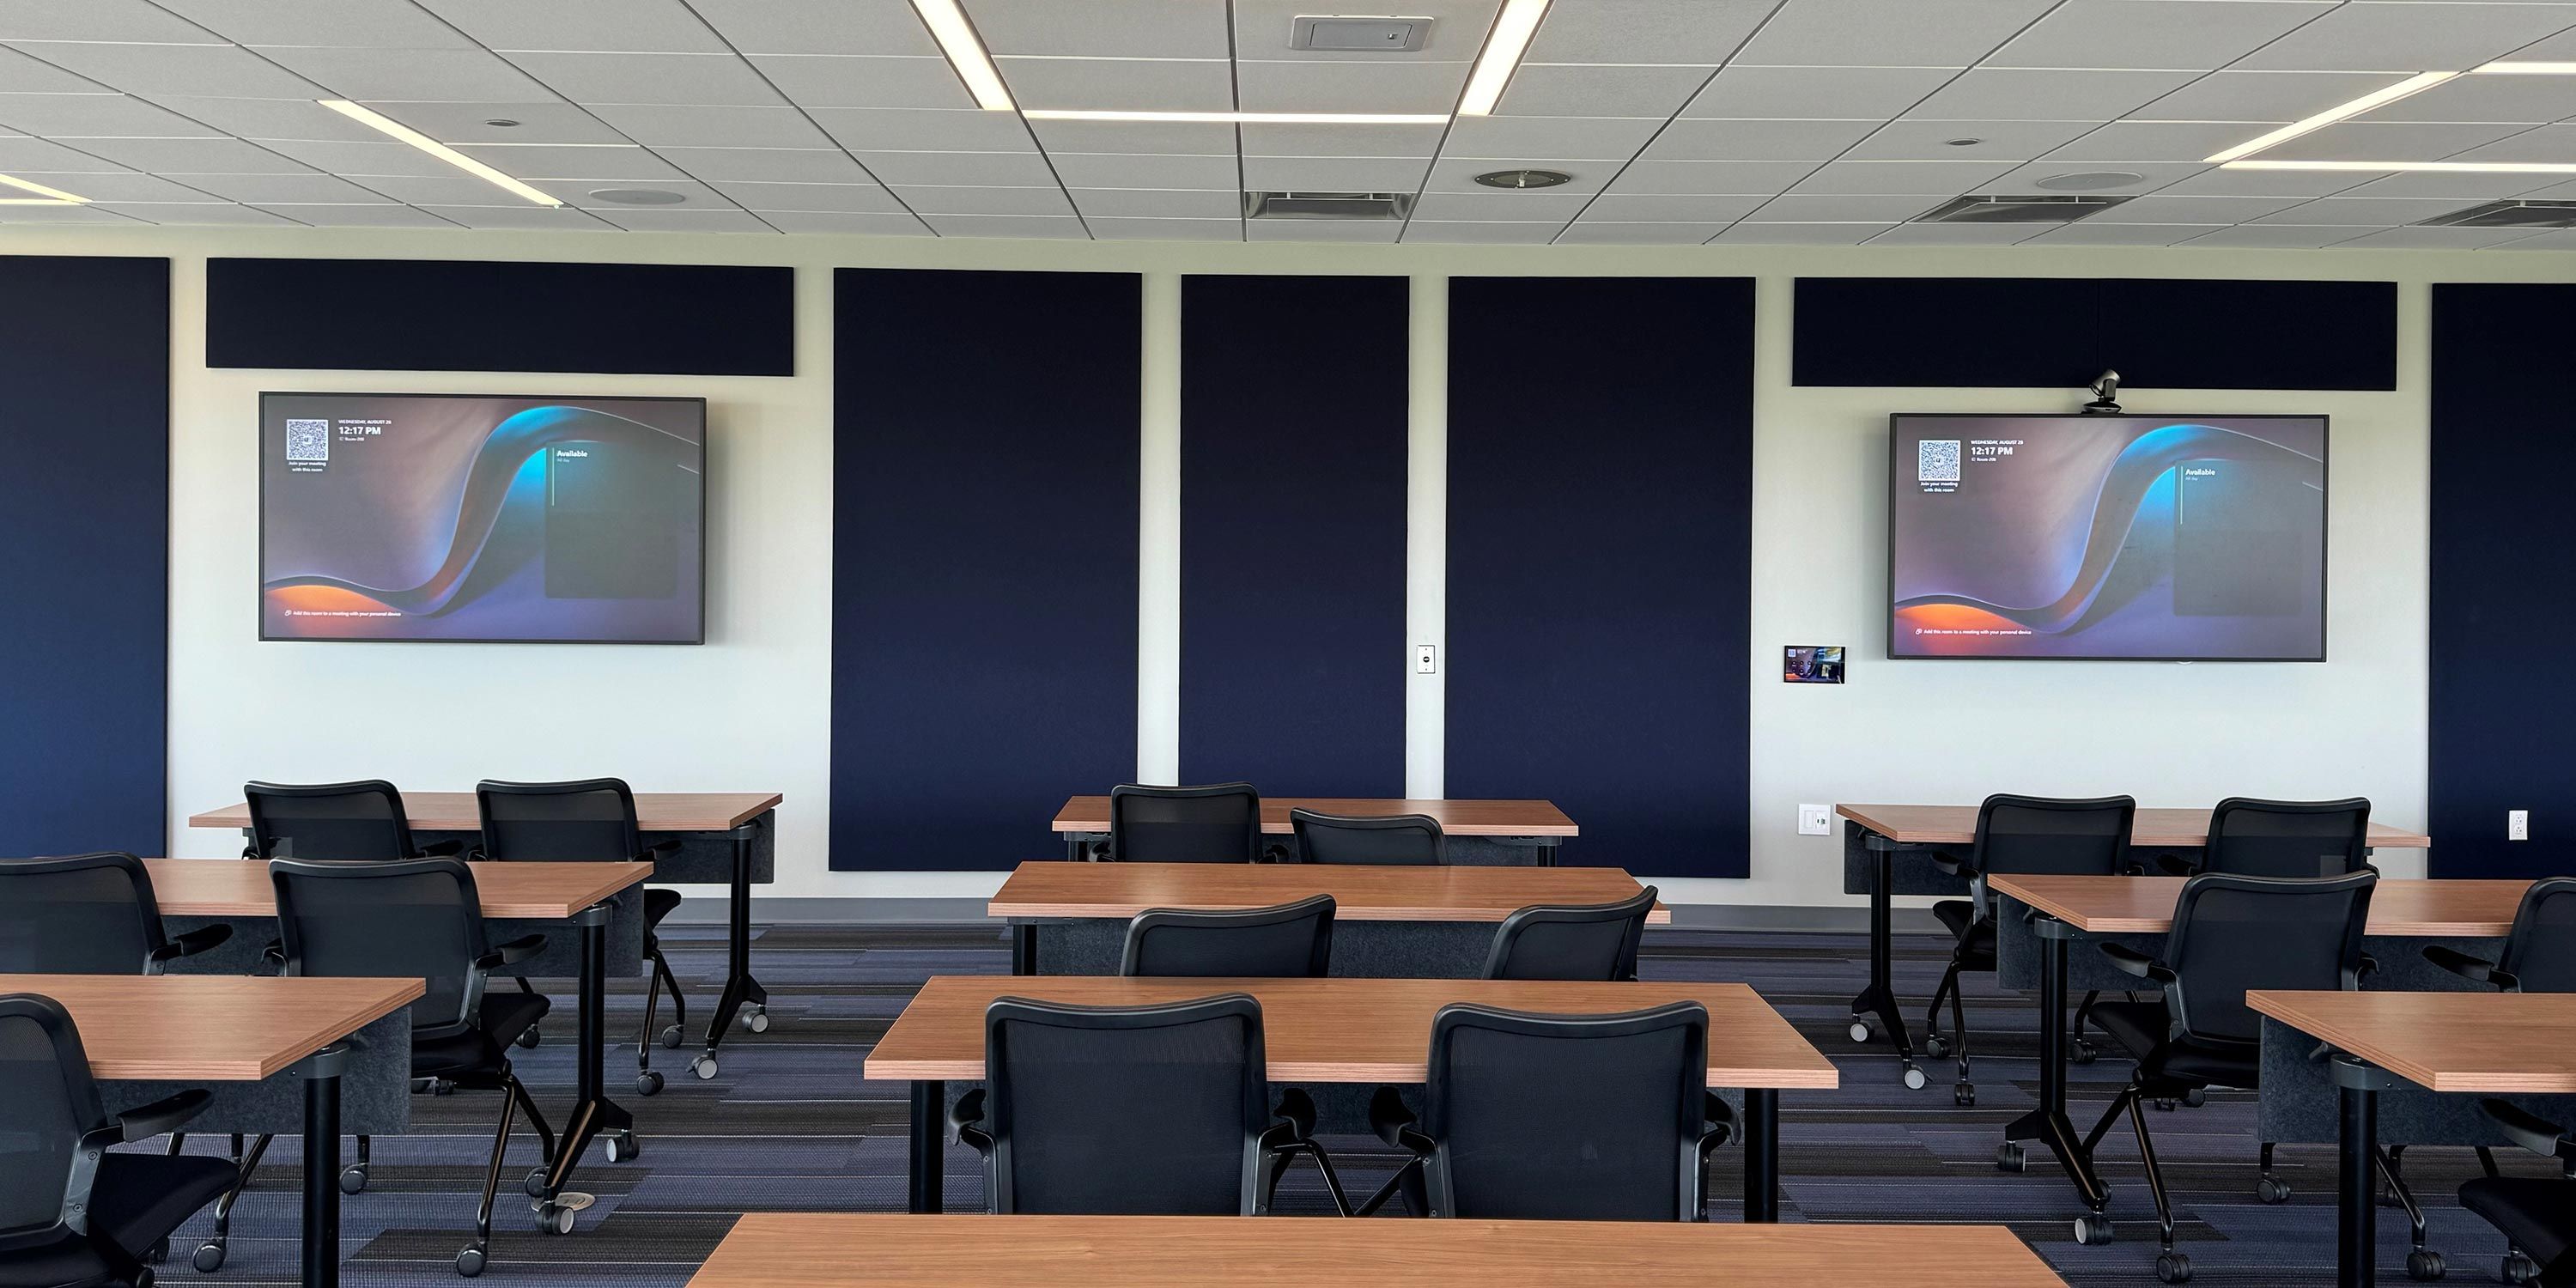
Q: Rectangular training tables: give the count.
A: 10